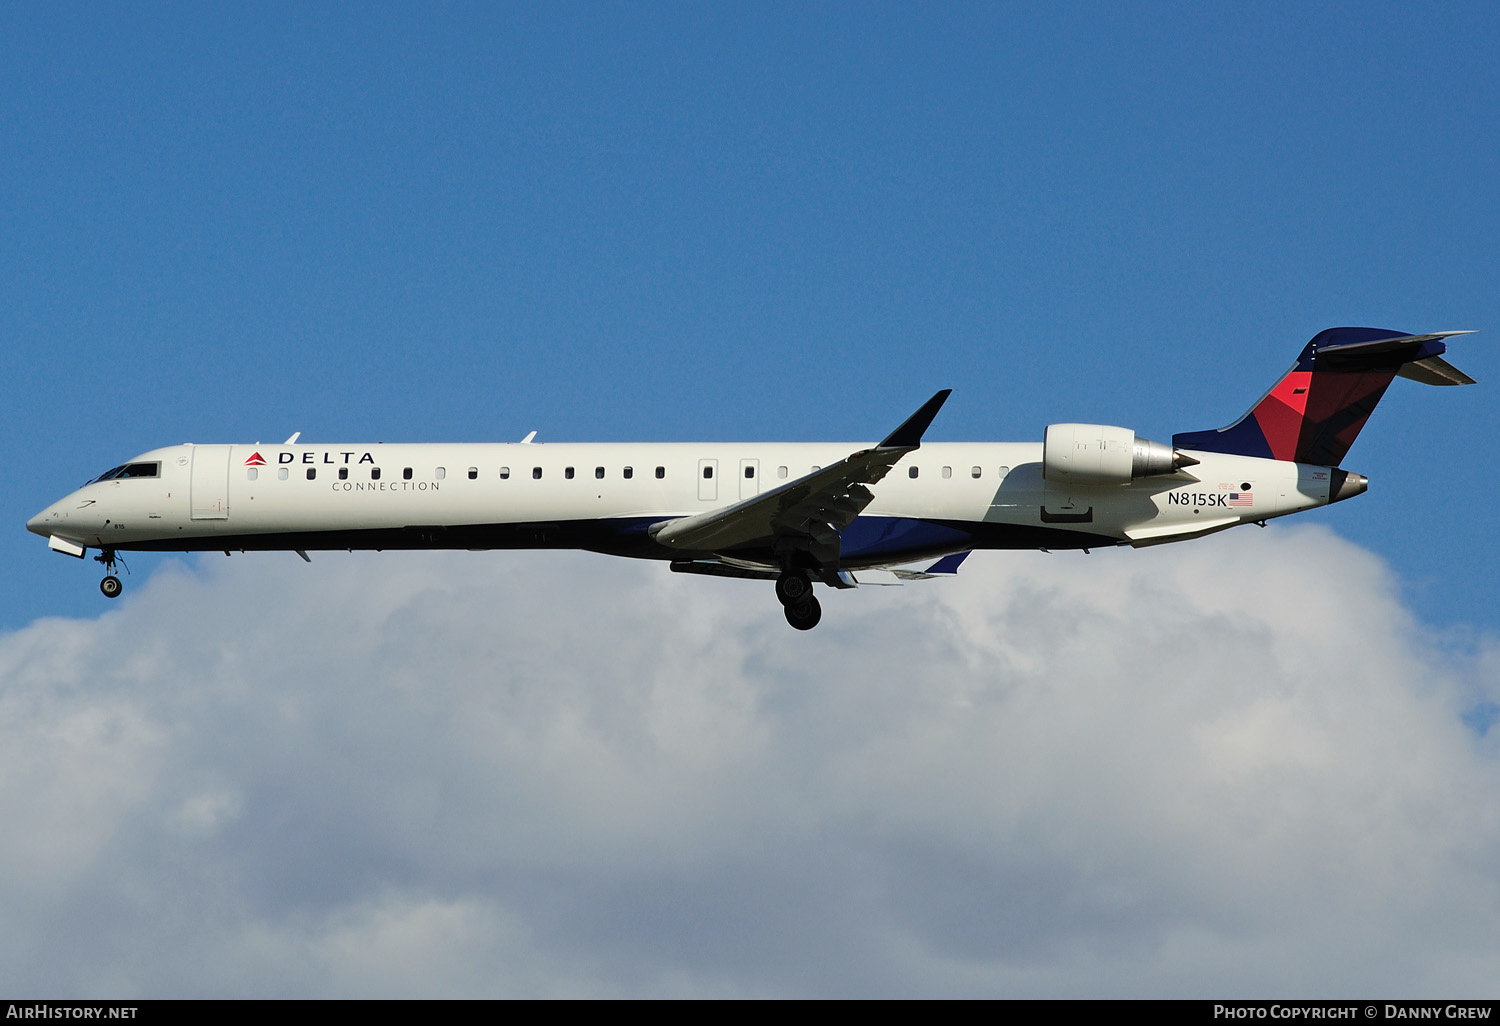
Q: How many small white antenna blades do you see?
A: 2